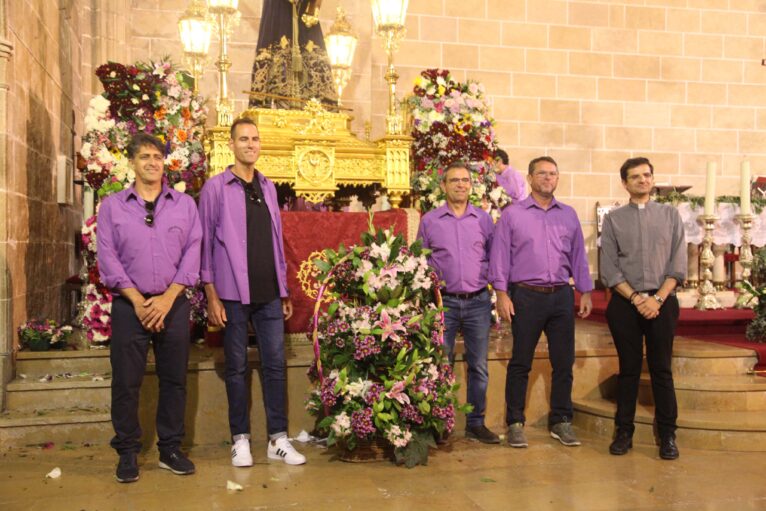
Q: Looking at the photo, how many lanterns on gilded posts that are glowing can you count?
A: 4